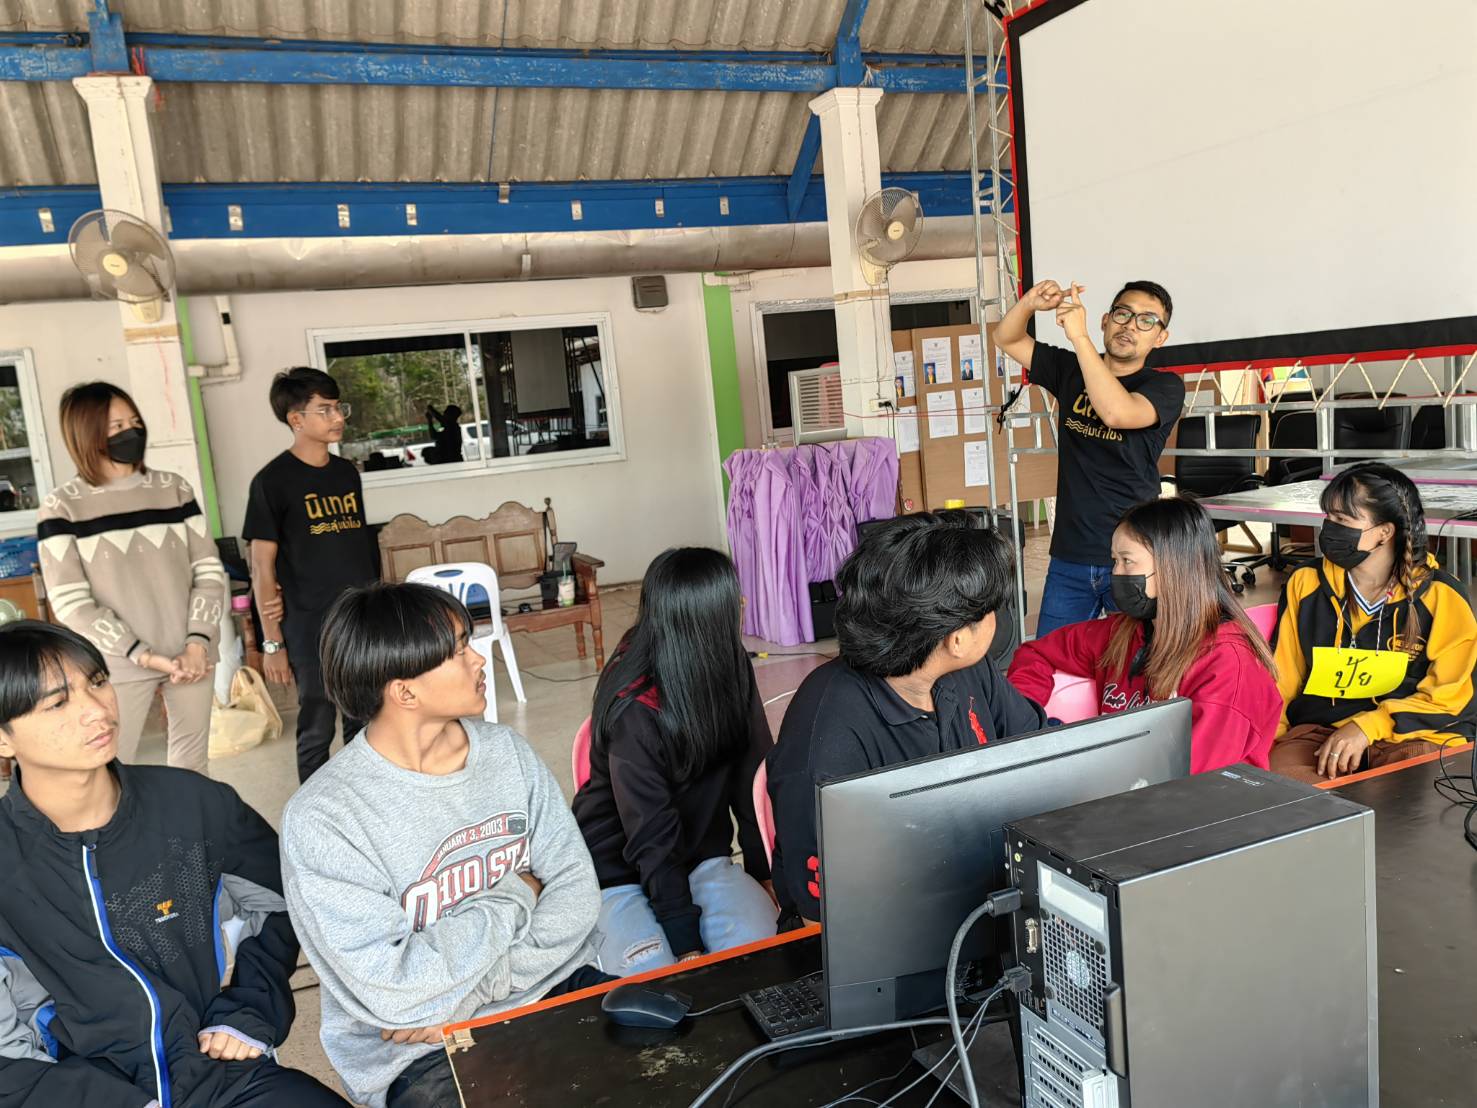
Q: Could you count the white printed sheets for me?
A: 9